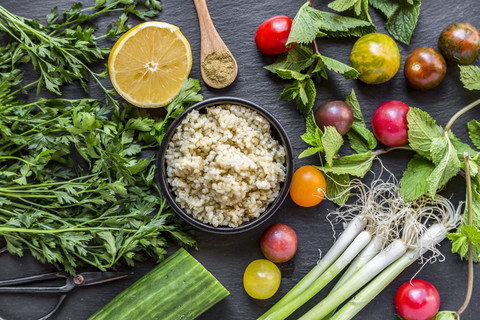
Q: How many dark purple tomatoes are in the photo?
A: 1